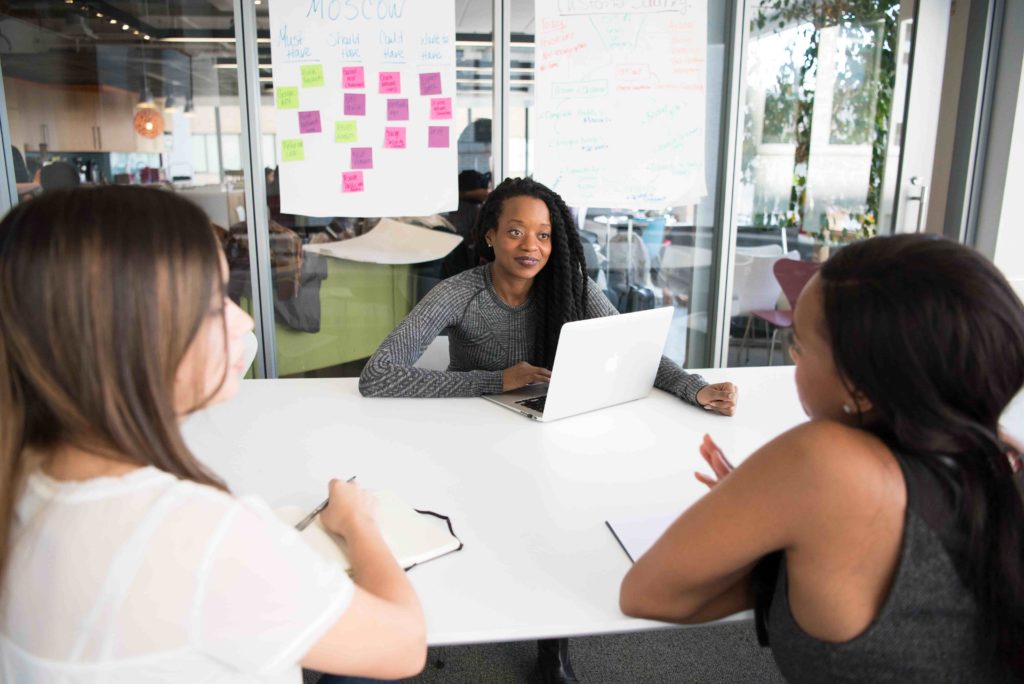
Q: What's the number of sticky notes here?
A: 15